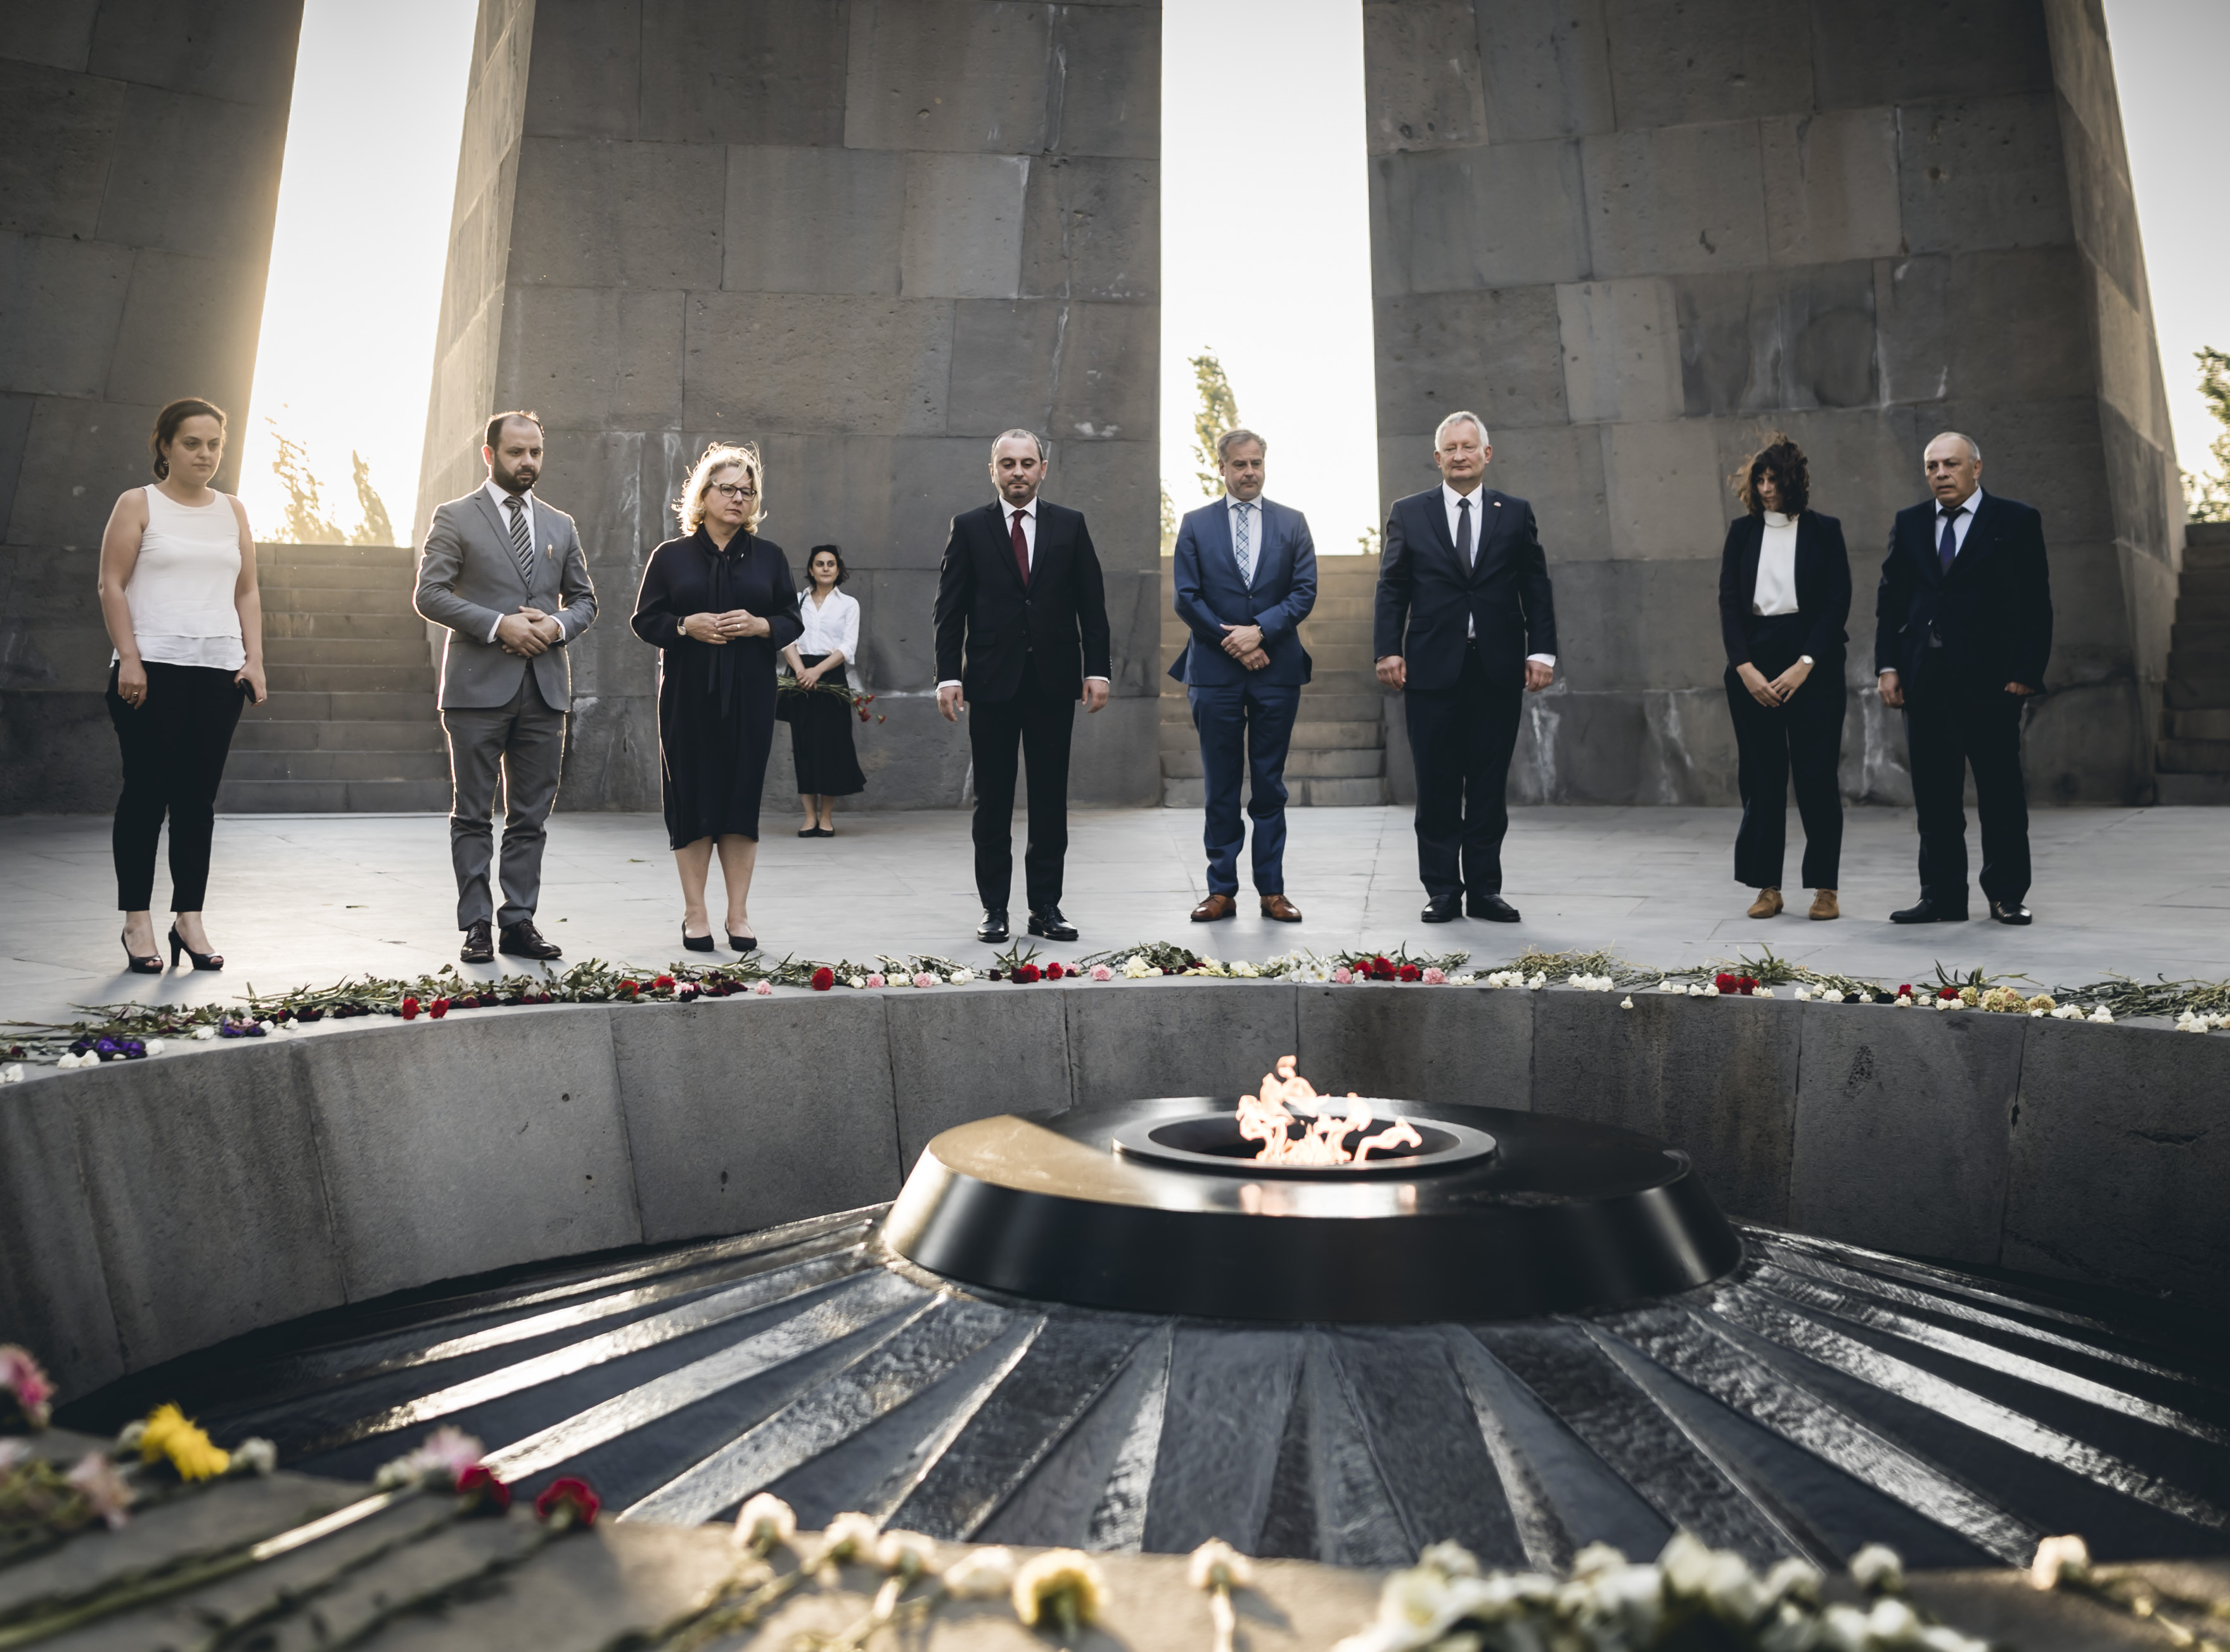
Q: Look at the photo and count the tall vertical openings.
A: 3